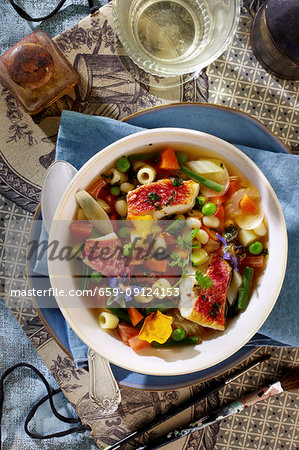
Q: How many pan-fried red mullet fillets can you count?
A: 3